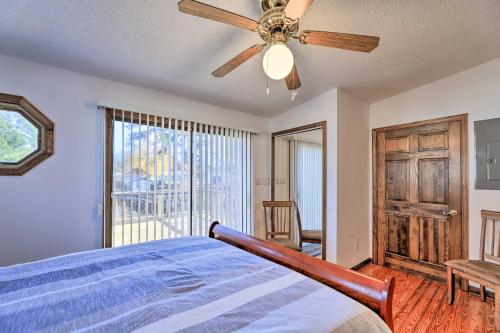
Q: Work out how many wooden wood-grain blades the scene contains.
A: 5